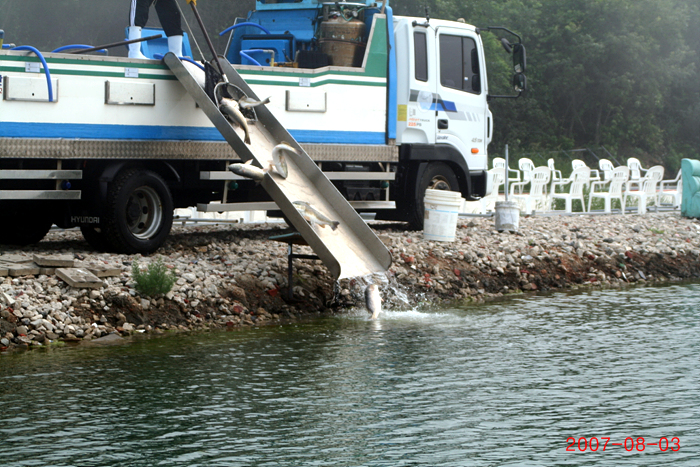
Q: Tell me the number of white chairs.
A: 12